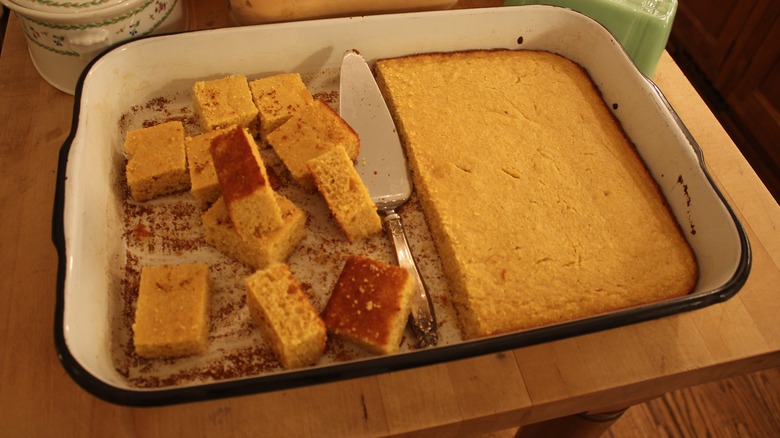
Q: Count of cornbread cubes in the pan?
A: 11